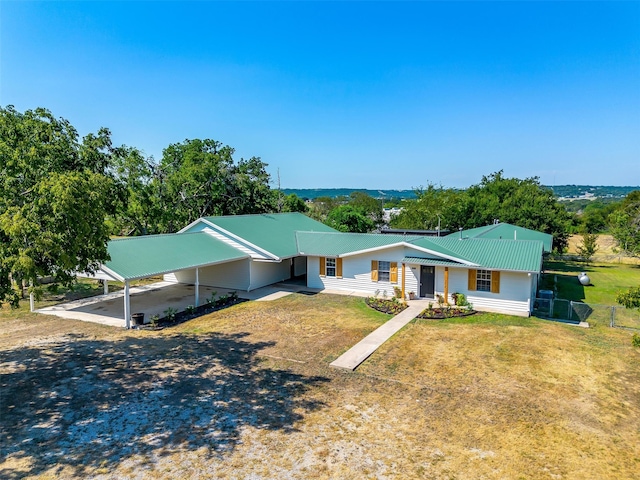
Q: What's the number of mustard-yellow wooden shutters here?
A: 6